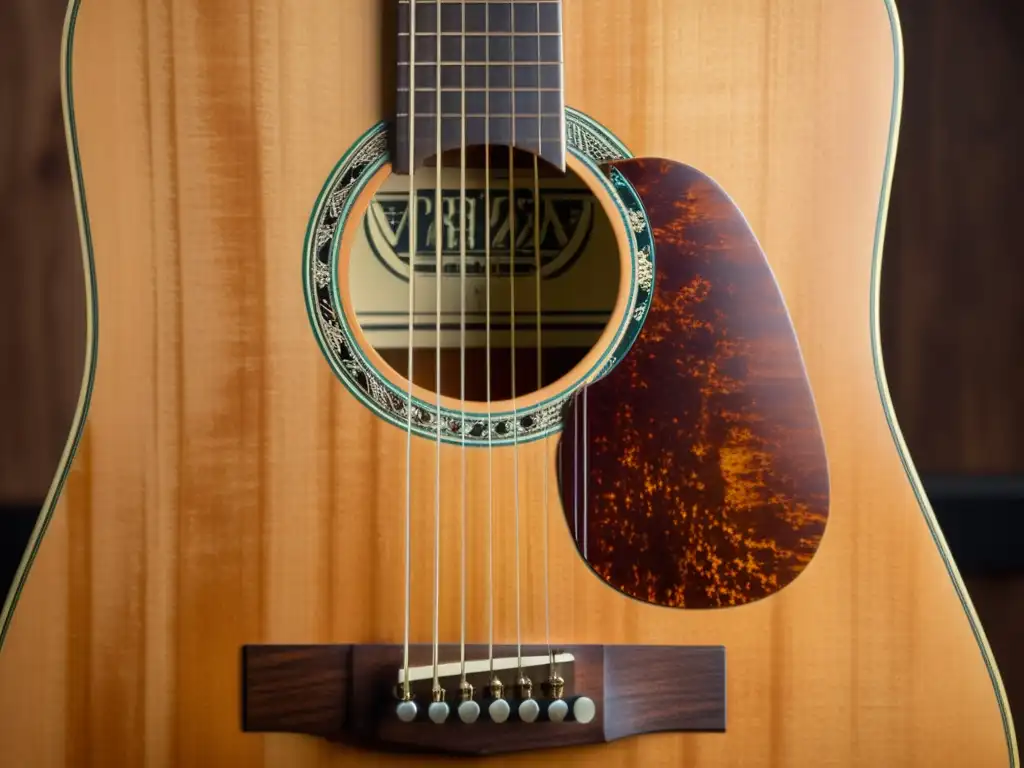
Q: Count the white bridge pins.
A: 7